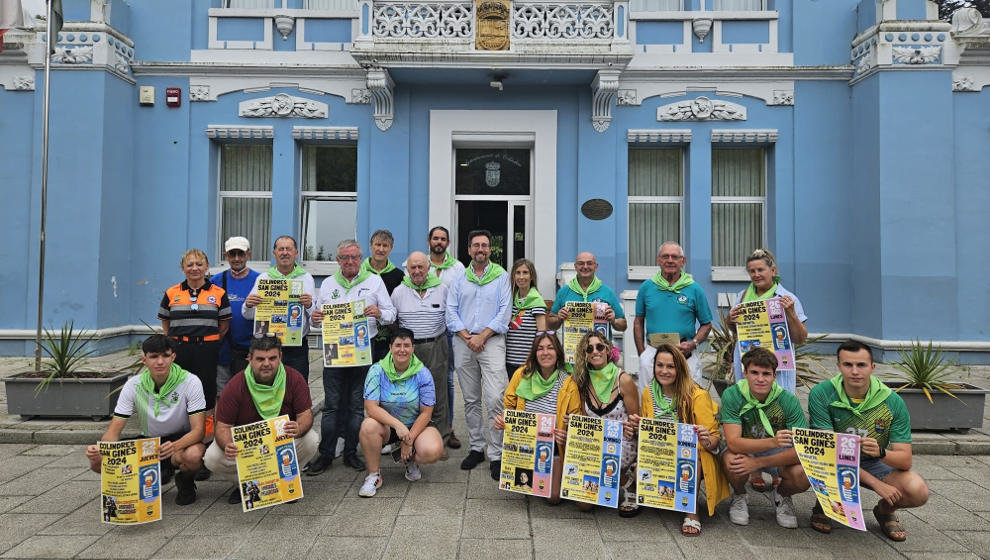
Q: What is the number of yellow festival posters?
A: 10